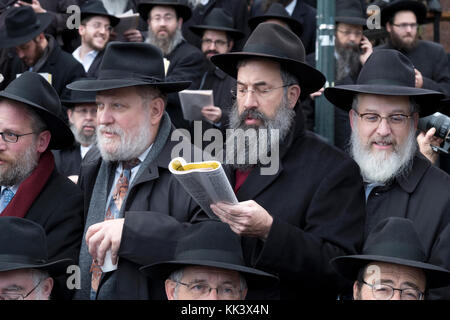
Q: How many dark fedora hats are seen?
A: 15